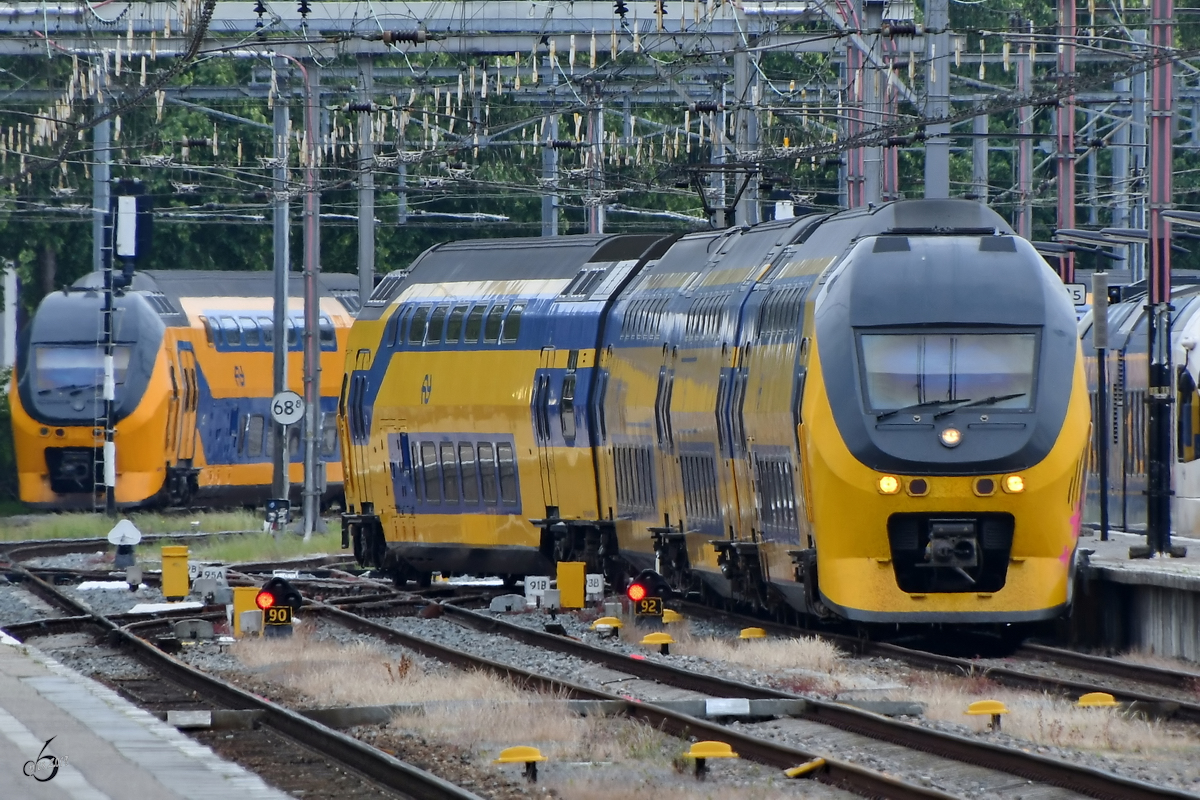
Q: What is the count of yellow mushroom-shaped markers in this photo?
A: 8